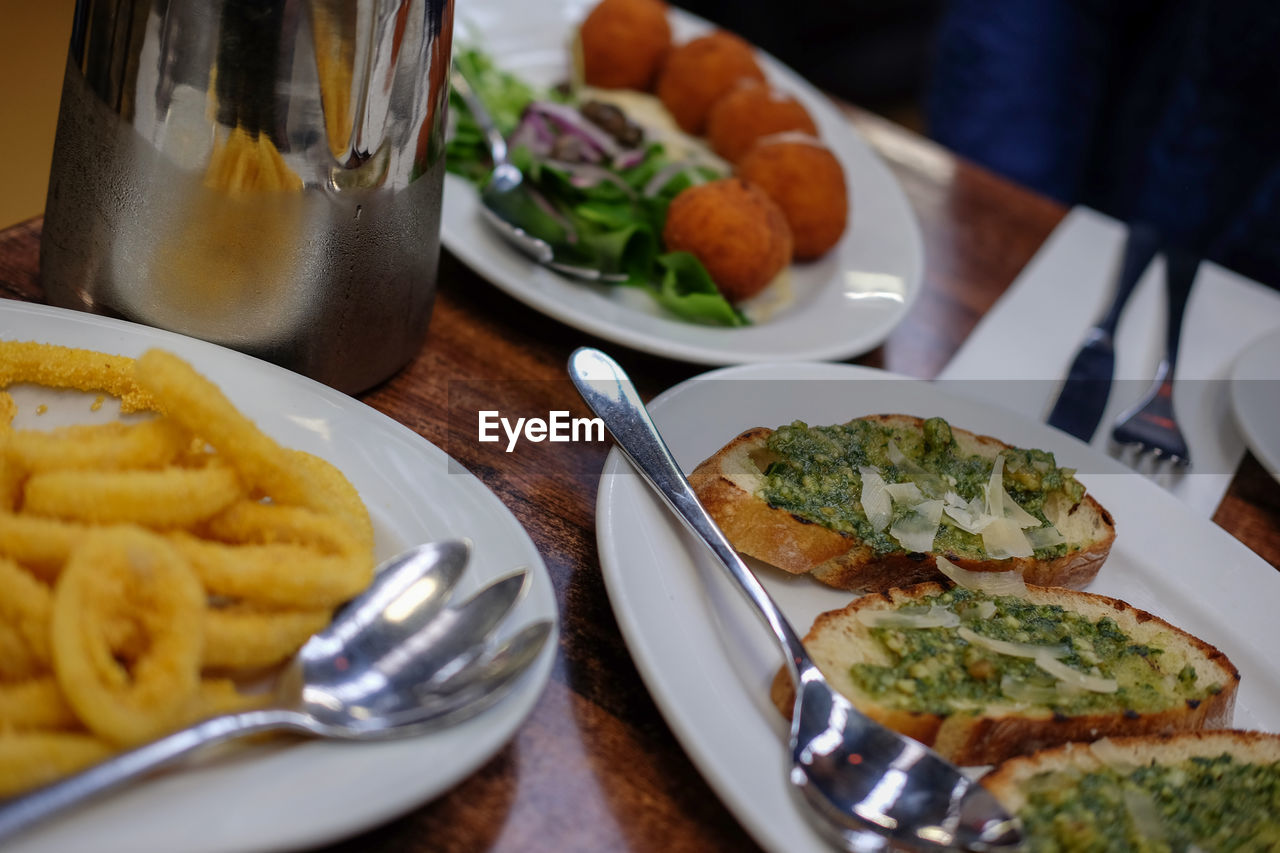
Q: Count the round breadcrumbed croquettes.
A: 5